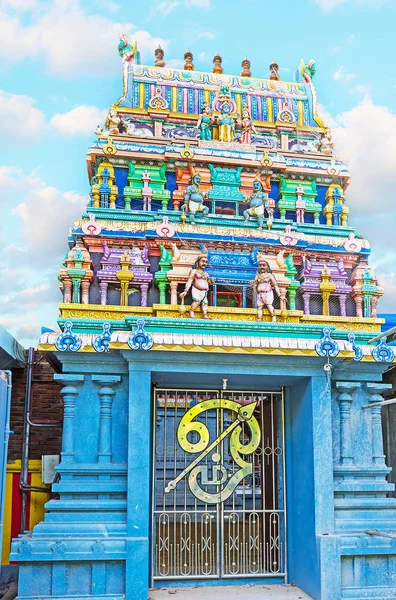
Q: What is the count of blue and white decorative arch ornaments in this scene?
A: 6